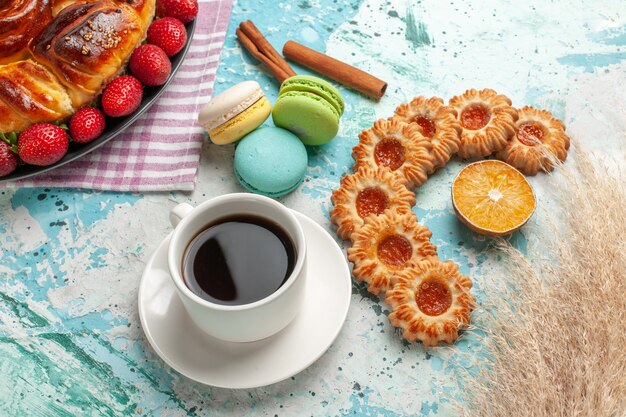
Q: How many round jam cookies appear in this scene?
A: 7